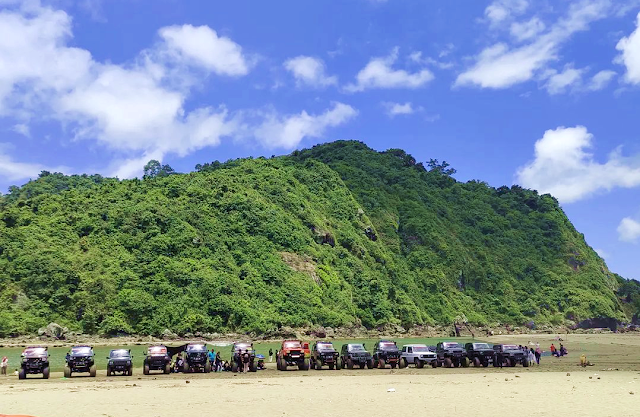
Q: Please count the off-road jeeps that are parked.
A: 14